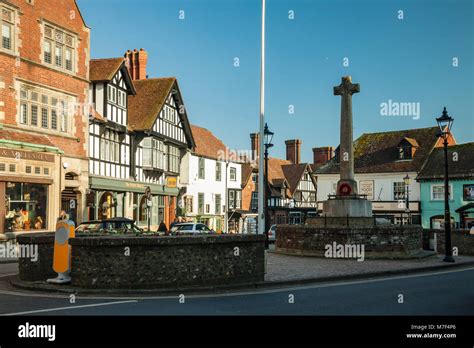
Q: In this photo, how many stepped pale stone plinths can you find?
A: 1